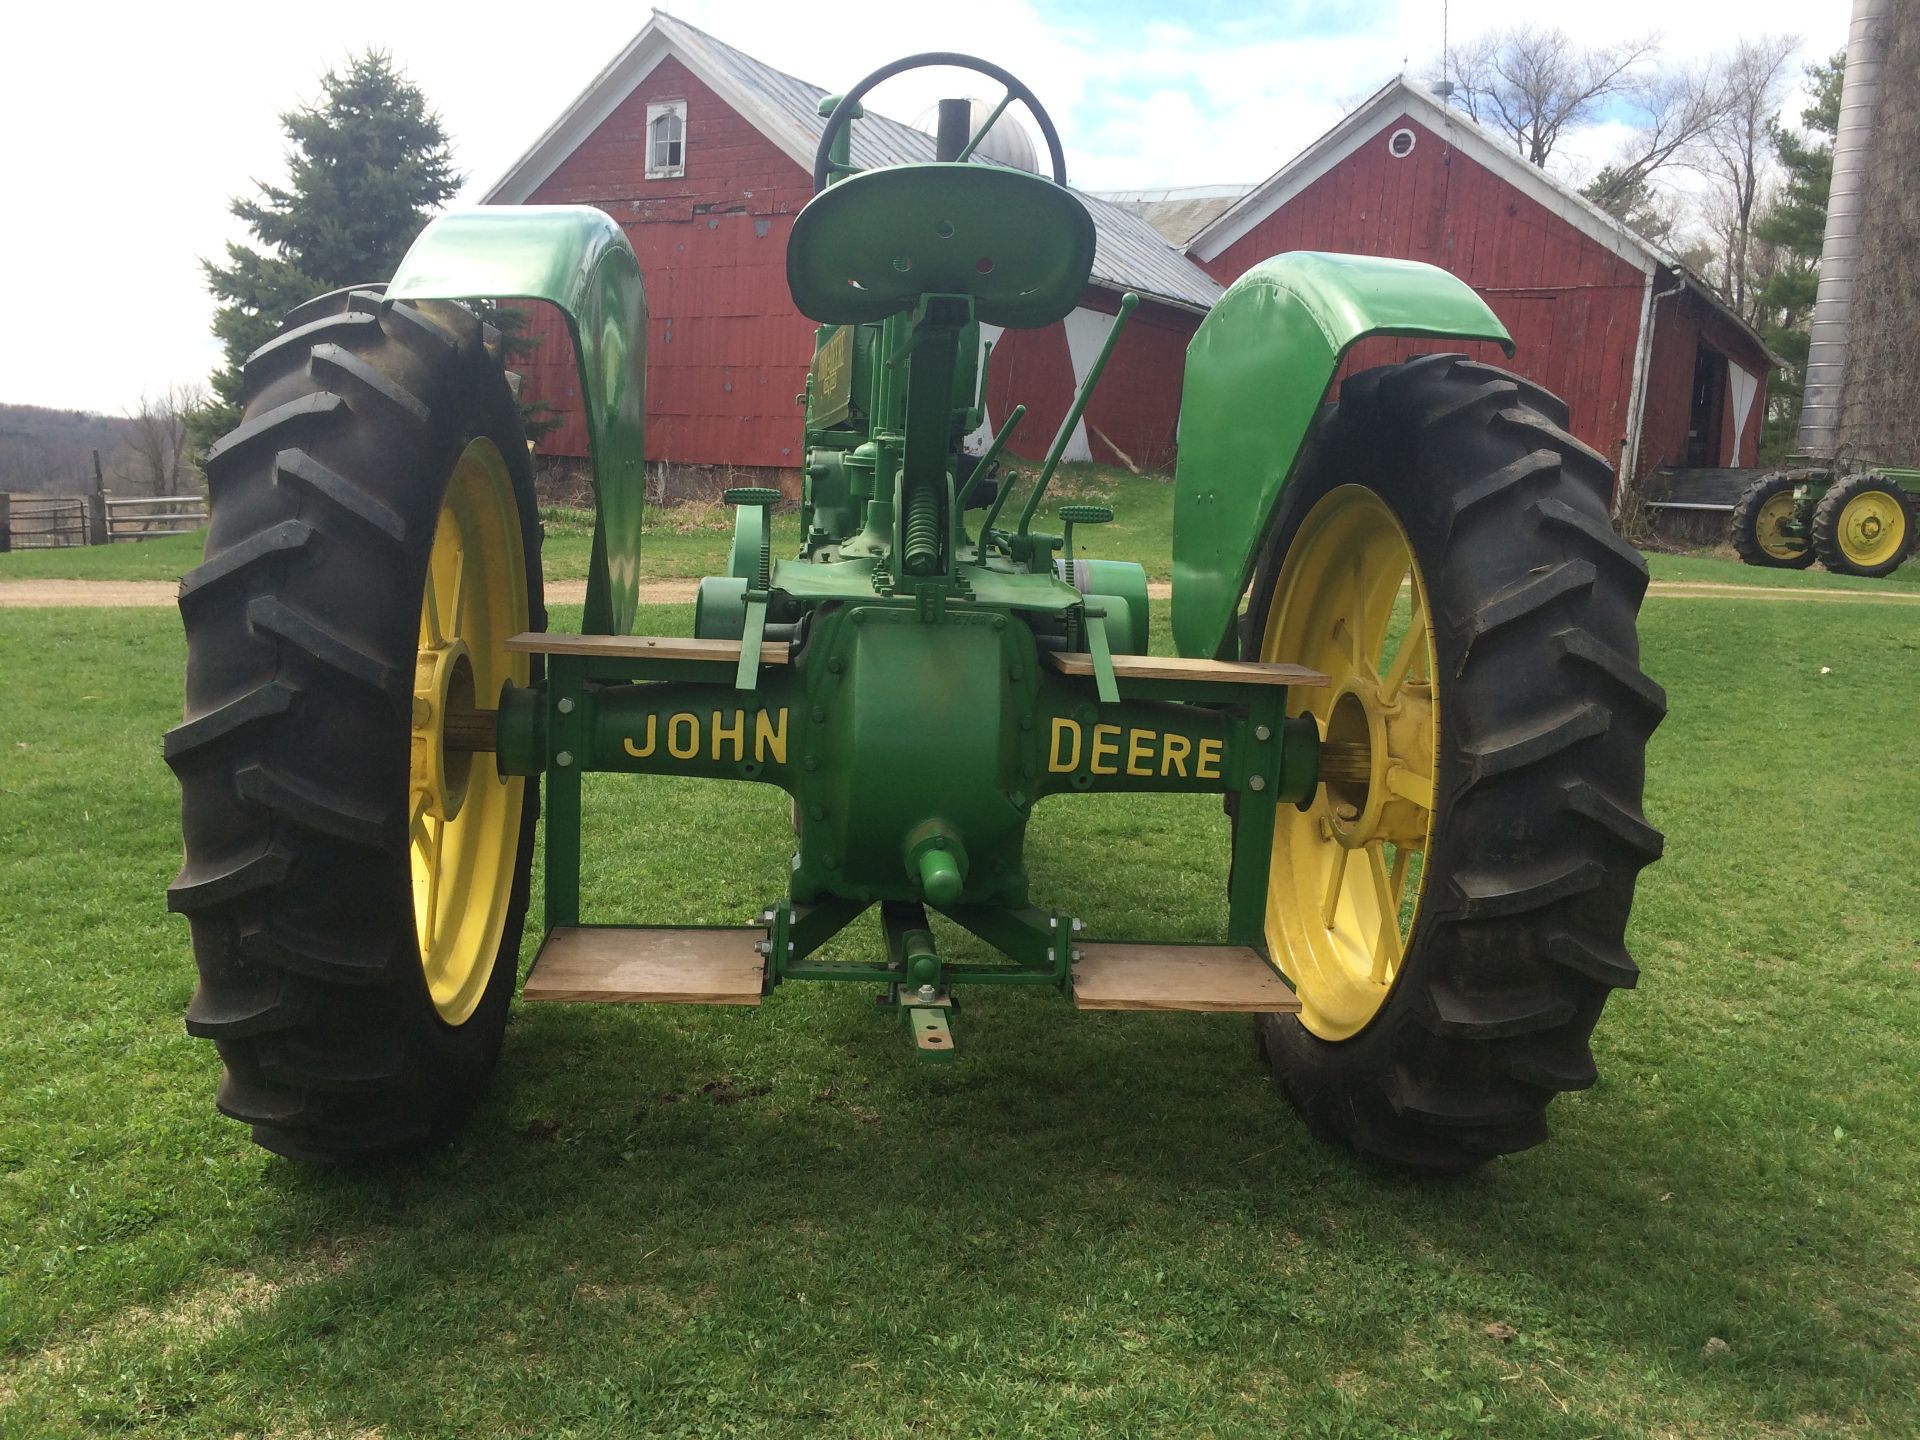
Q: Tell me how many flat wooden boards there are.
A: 4